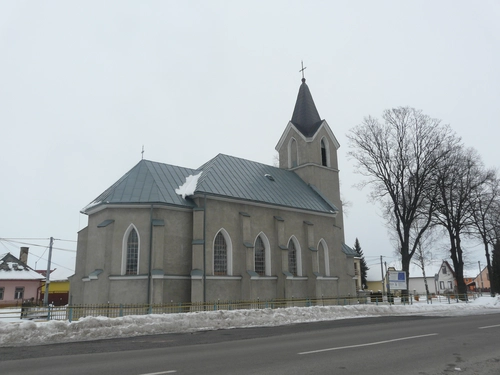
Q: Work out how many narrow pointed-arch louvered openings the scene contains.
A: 2